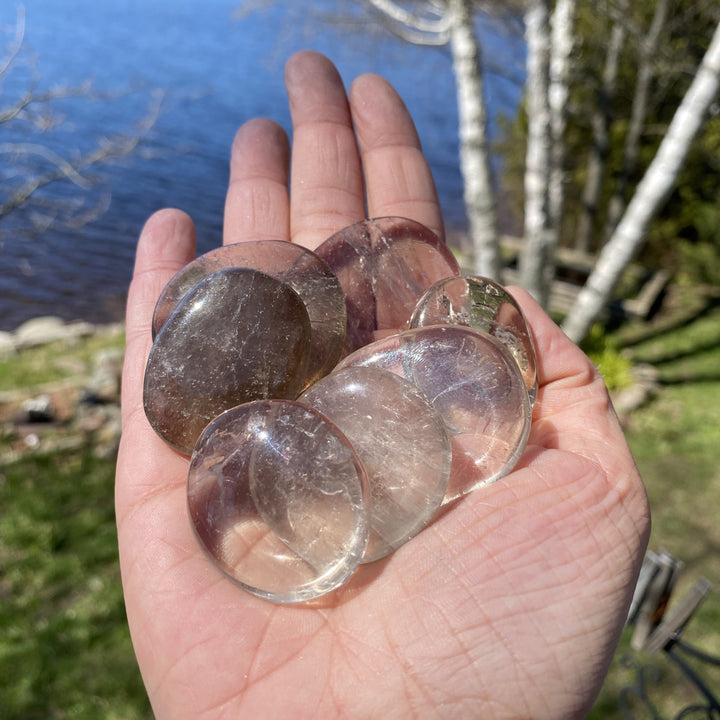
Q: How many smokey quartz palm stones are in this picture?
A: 7